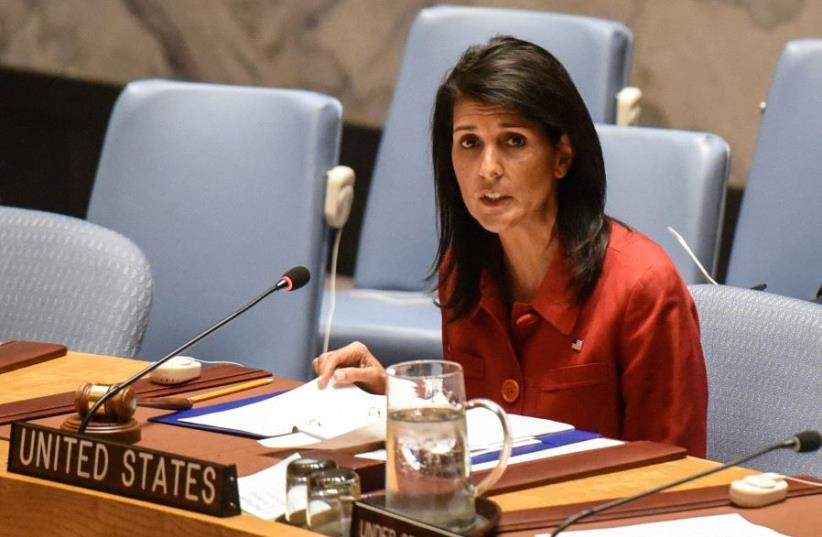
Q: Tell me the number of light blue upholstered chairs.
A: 6